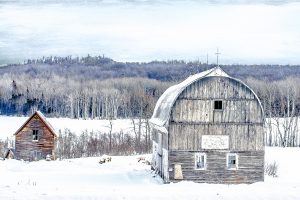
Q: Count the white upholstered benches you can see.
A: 0